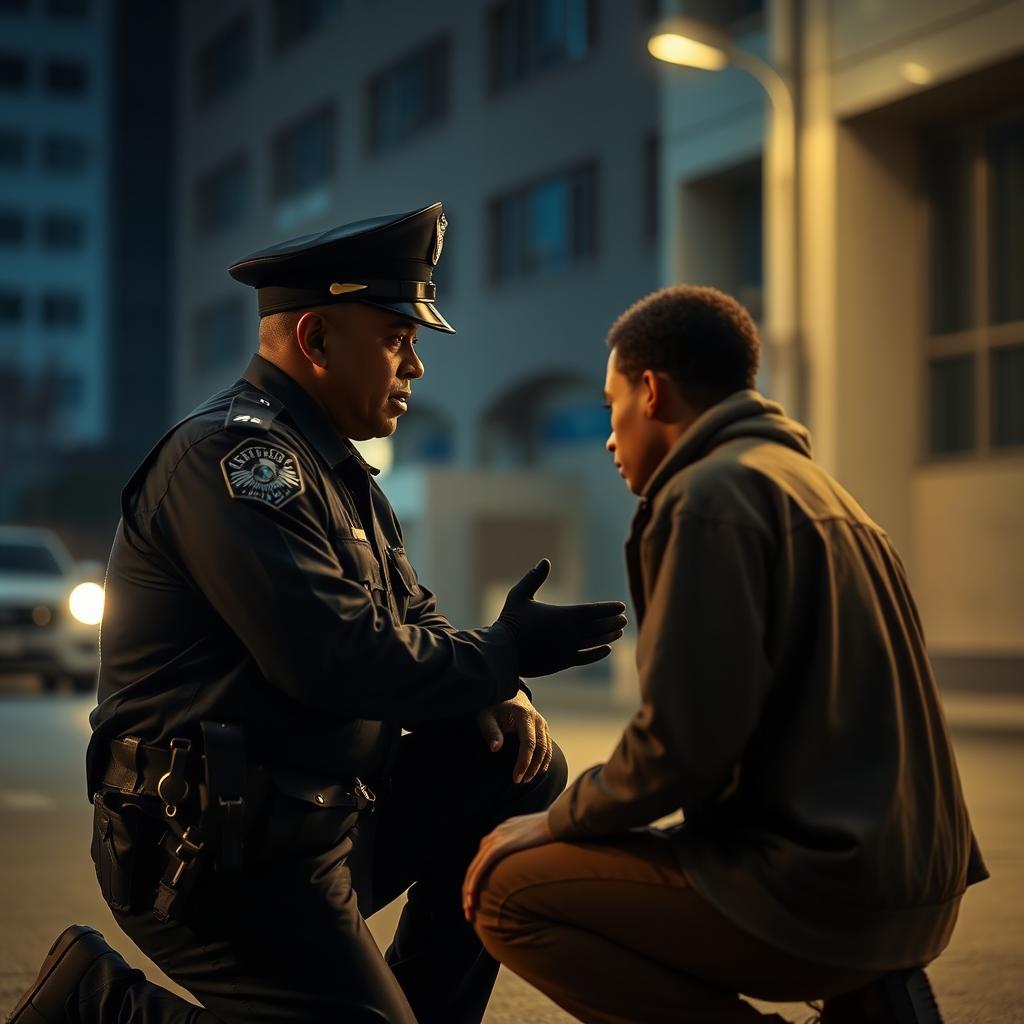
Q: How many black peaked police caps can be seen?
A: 1